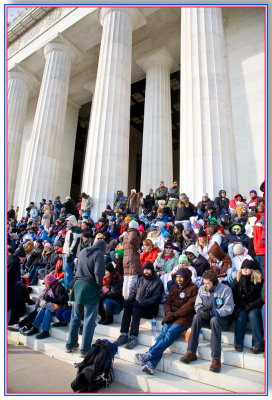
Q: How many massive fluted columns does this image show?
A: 5